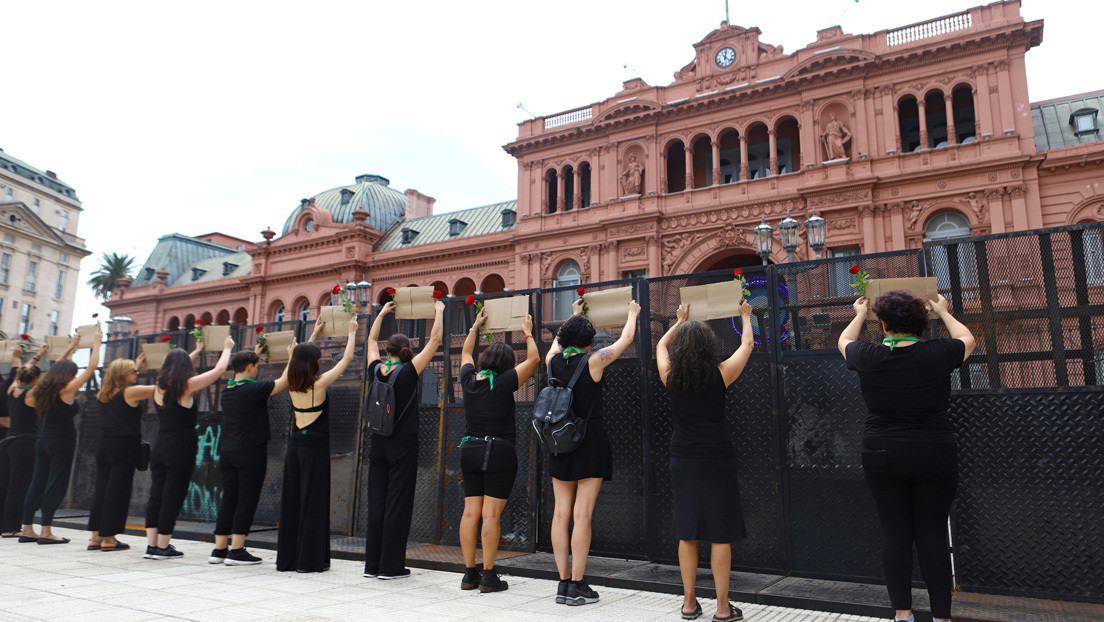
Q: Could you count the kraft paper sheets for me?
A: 12